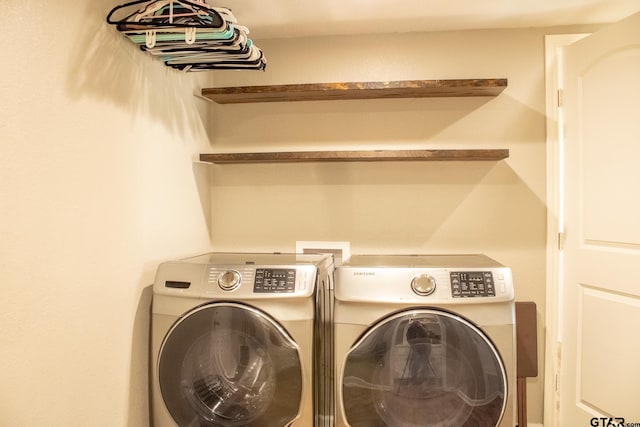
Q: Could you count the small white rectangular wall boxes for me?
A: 1